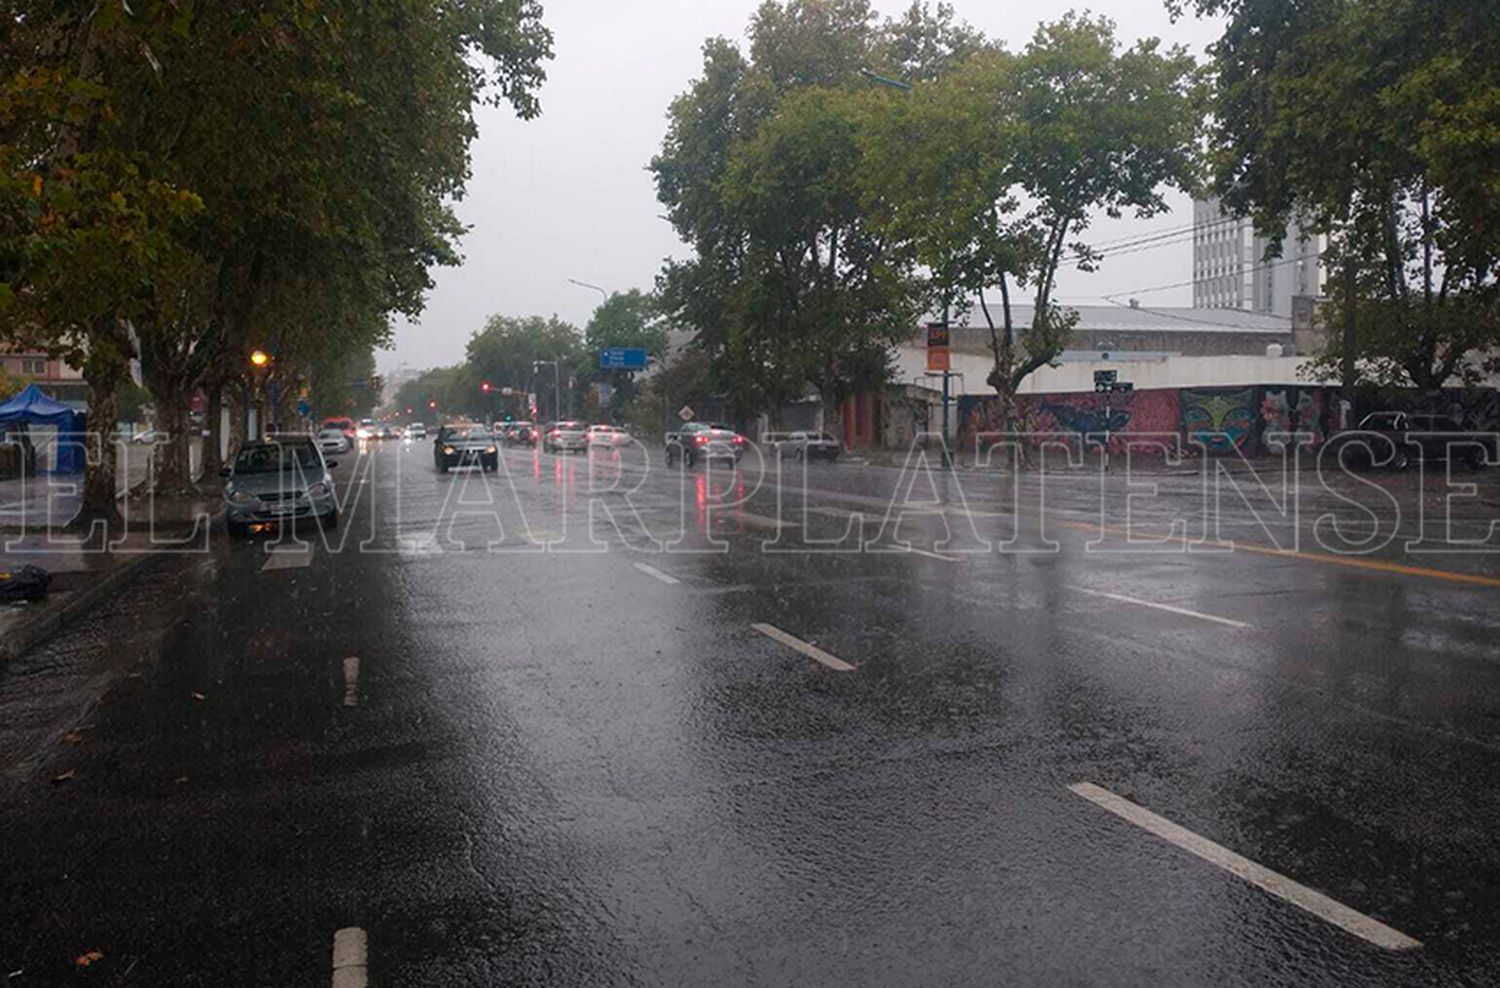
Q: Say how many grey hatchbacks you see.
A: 1